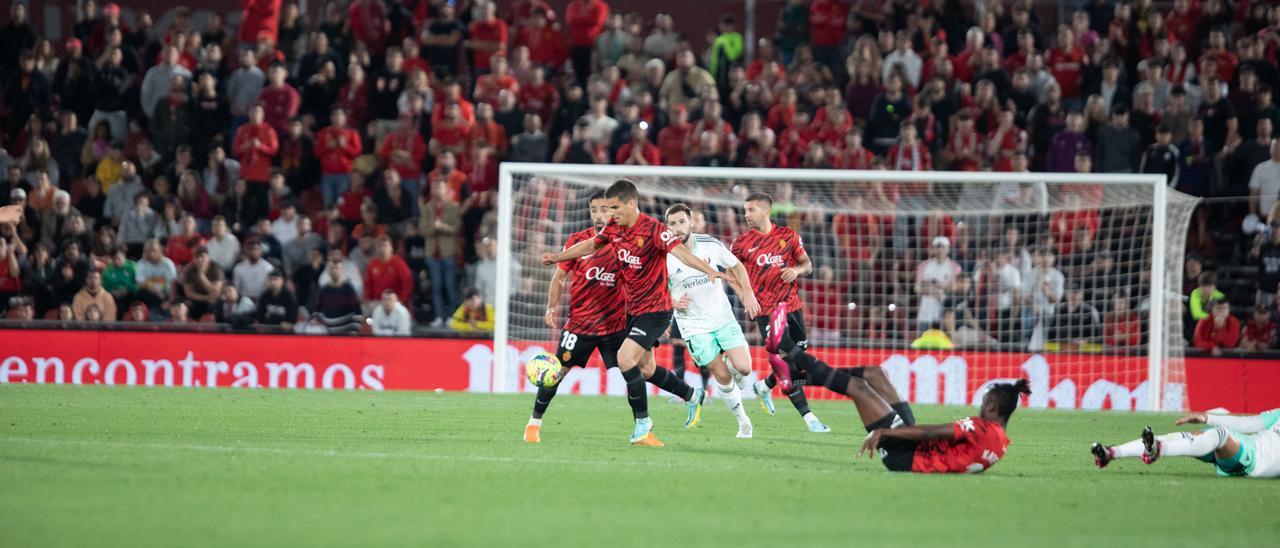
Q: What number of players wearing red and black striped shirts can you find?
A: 4